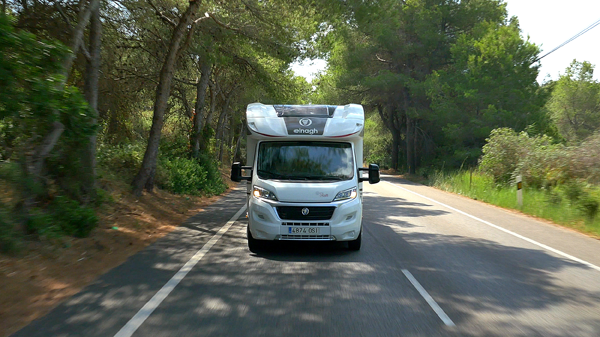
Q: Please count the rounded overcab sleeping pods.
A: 1